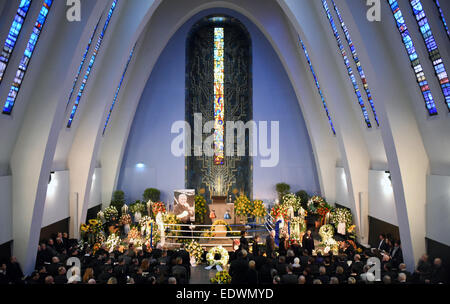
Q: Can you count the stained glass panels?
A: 12